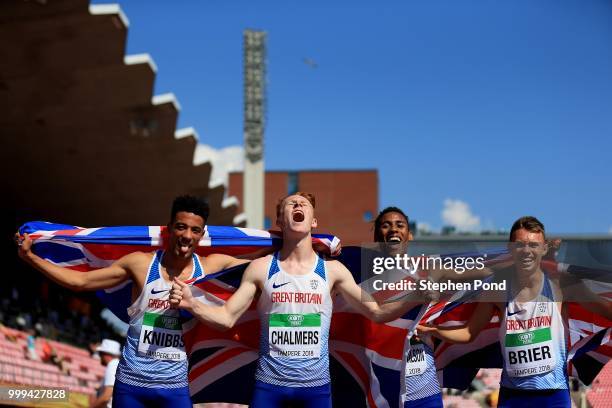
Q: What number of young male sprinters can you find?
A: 4